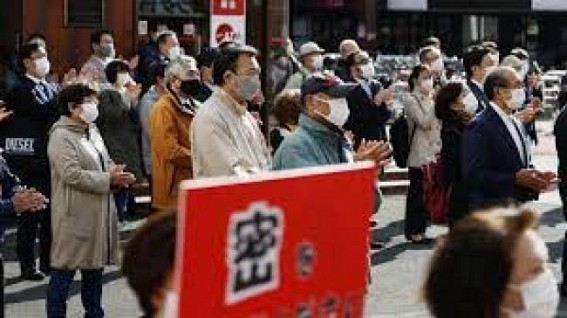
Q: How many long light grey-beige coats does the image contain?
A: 1